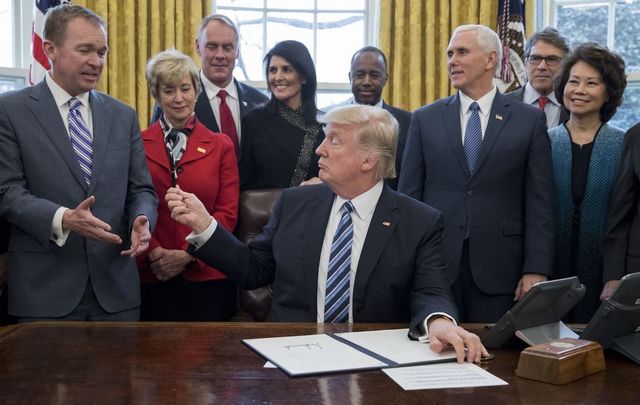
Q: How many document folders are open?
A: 1